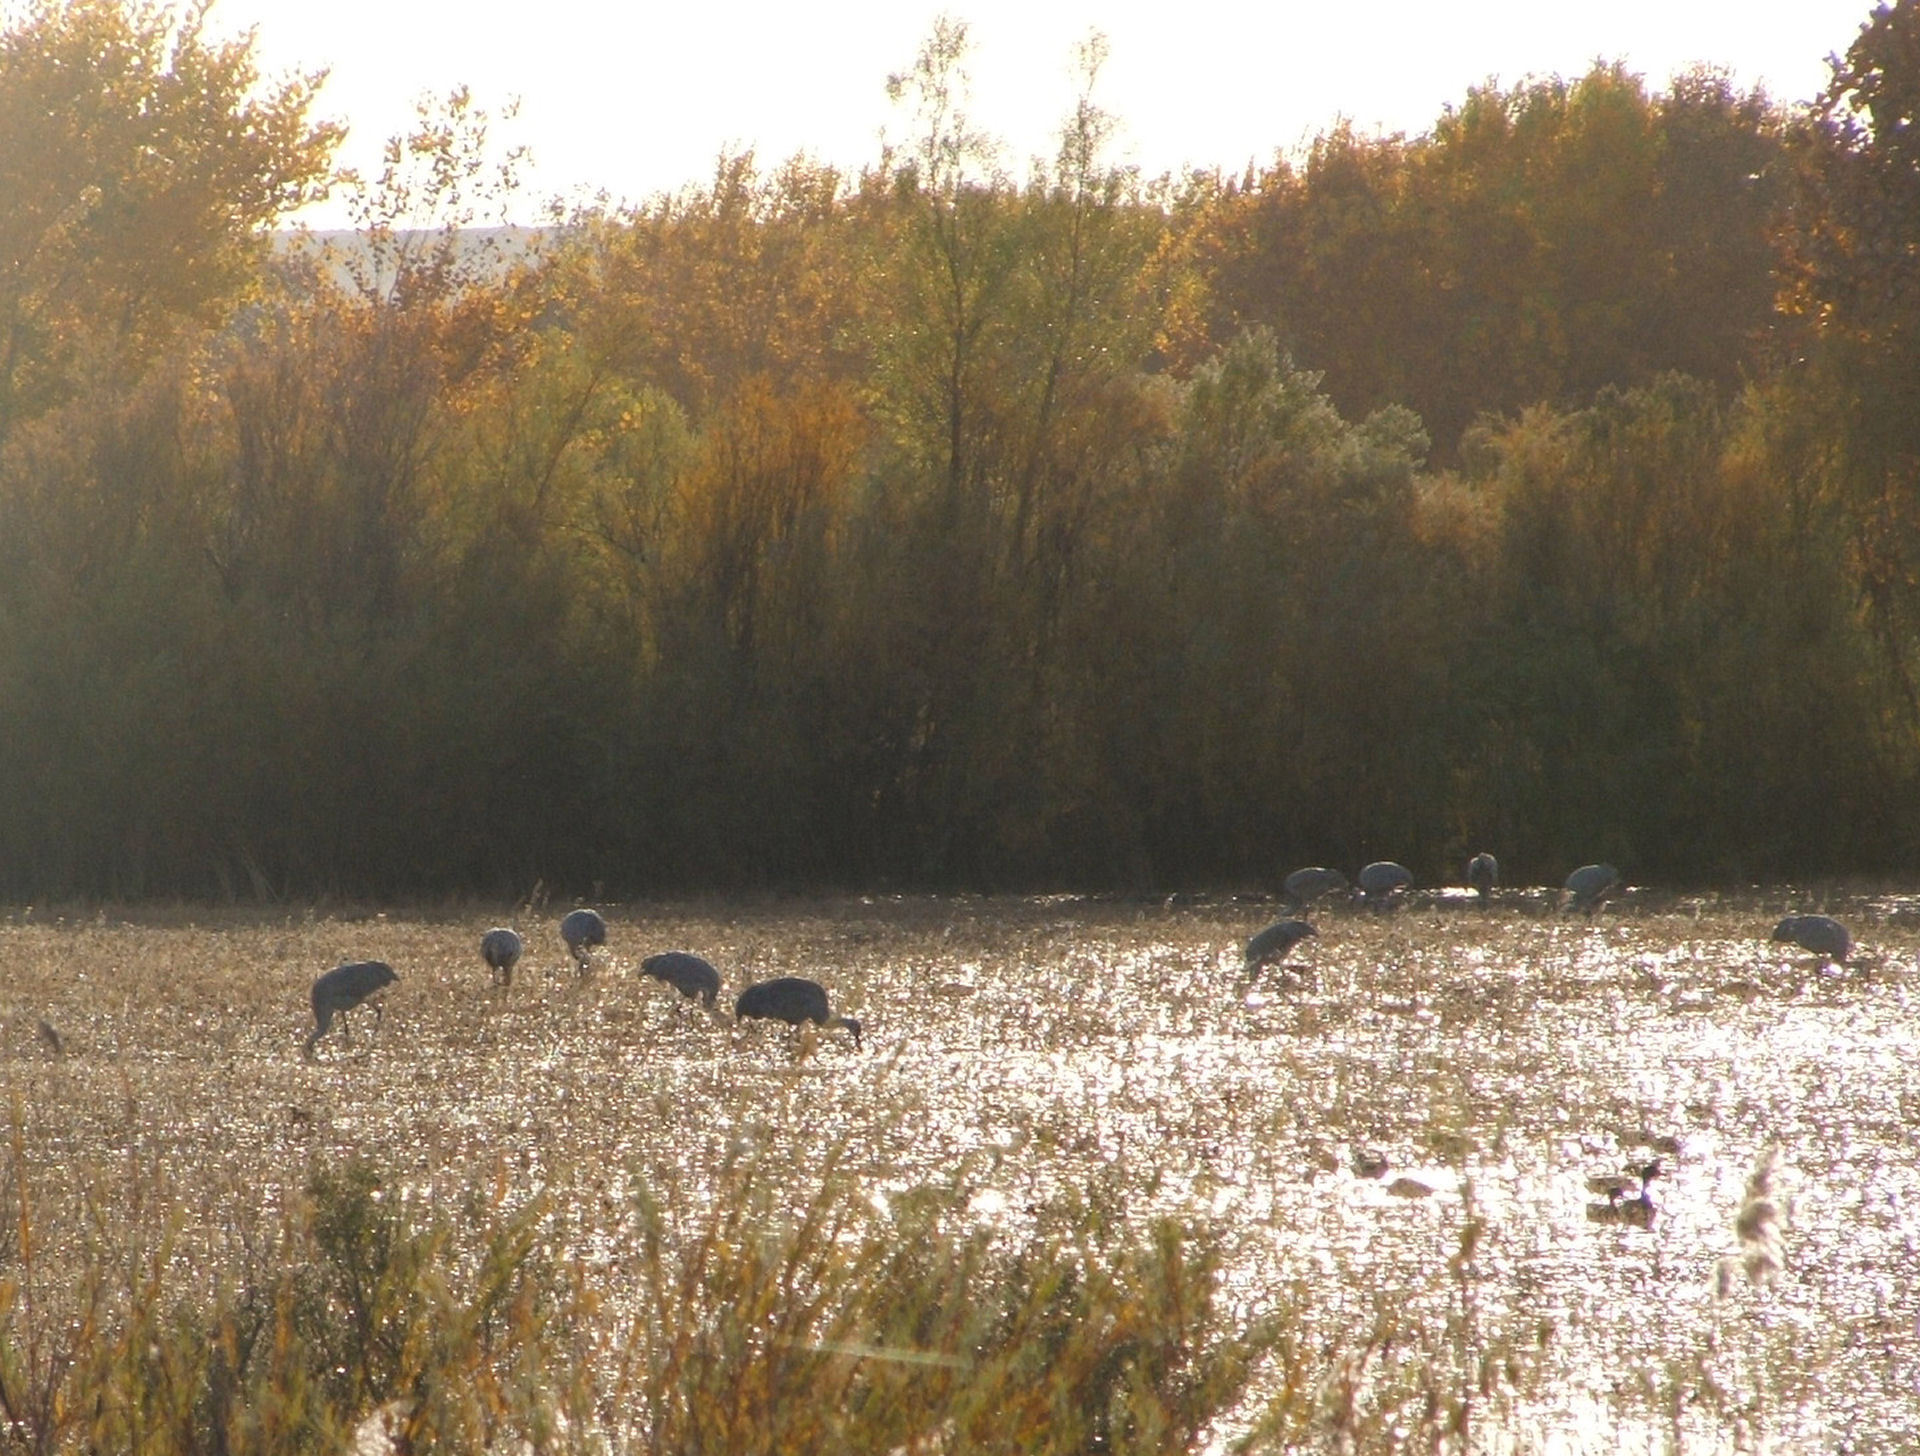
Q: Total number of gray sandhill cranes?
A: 11